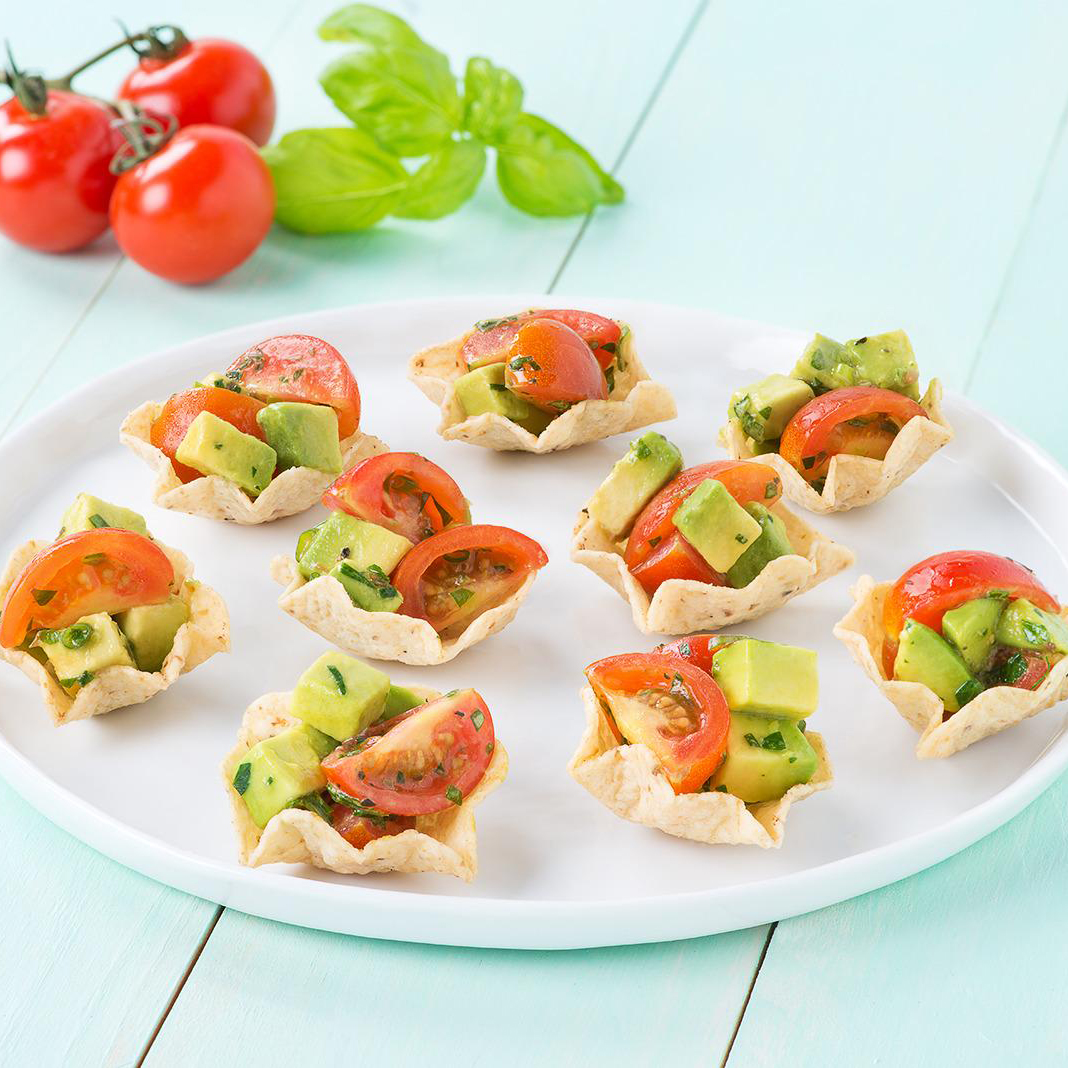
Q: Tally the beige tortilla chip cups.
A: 9